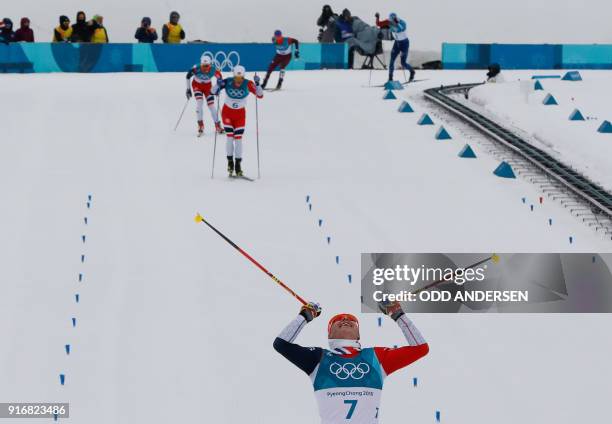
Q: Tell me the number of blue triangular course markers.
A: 12